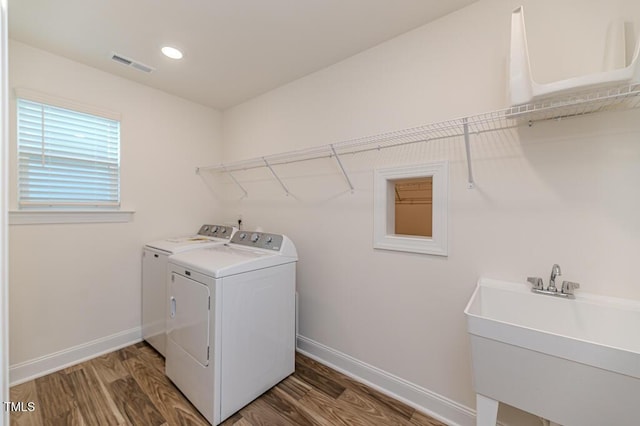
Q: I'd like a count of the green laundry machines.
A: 0